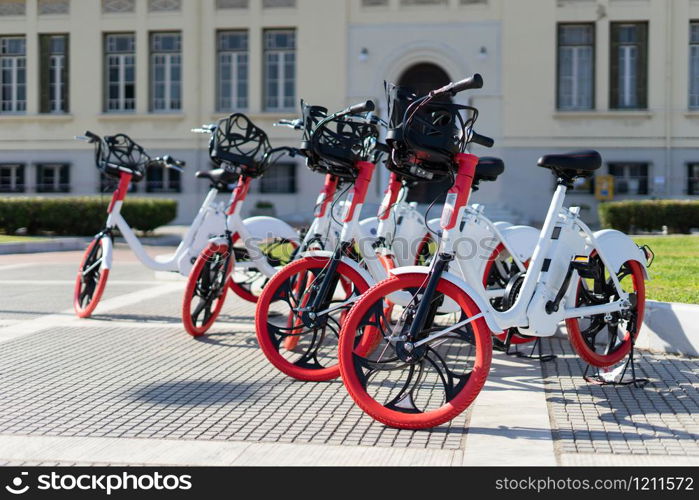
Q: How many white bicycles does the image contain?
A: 6